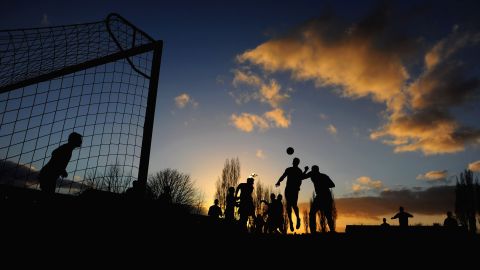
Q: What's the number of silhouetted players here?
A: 11